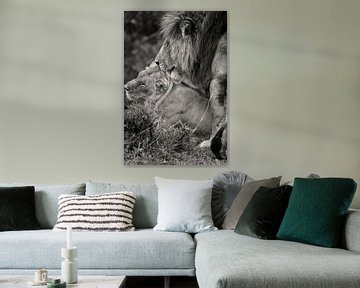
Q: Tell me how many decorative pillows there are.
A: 7